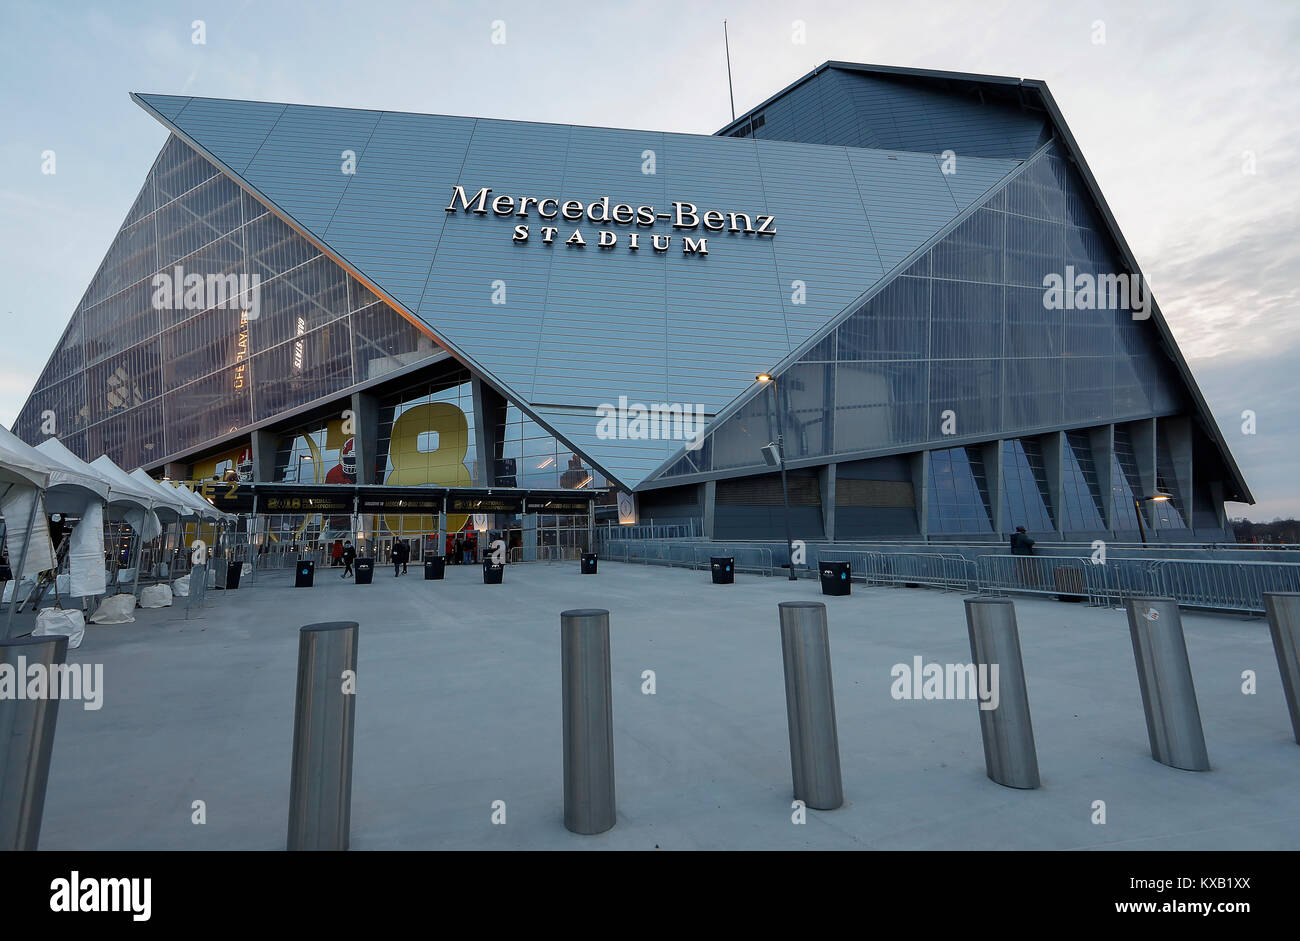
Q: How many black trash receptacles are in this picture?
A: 8